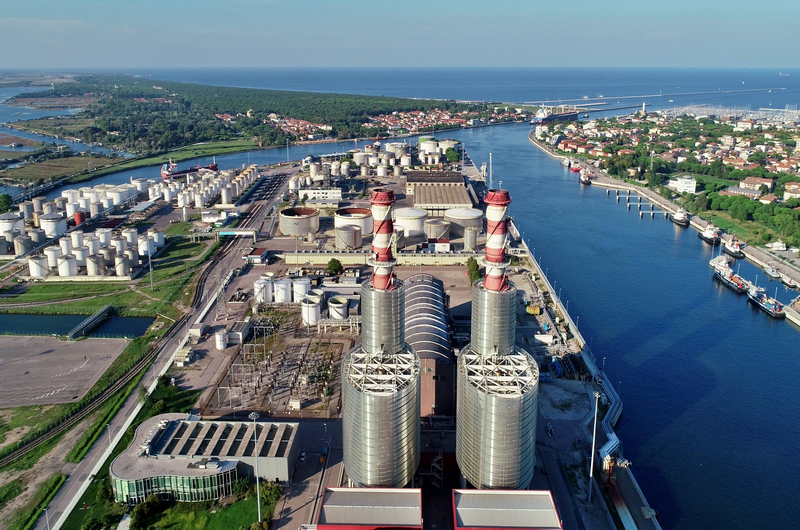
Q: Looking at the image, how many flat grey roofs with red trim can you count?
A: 2